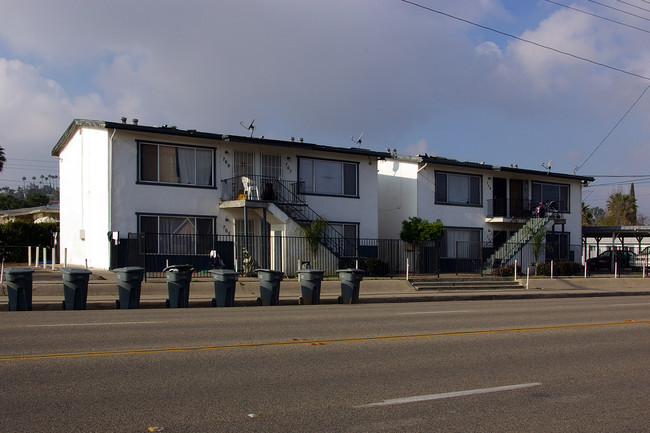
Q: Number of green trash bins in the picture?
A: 8